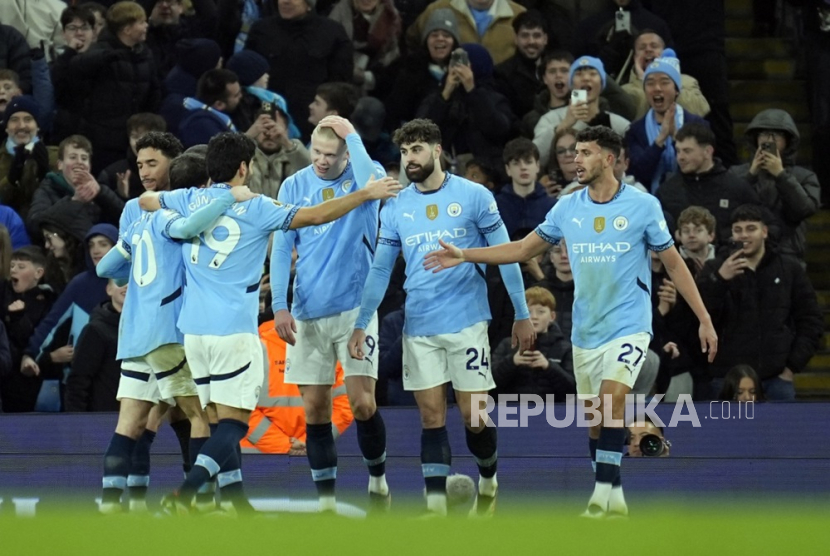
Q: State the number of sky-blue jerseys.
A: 6